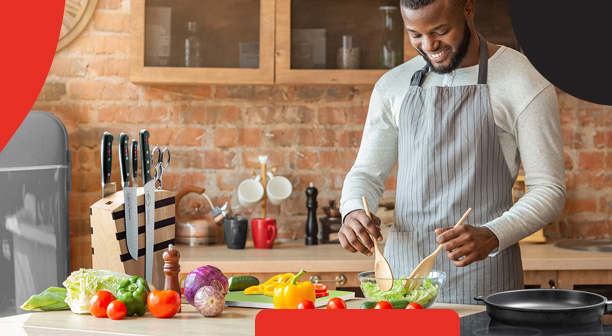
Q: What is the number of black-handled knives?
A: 4